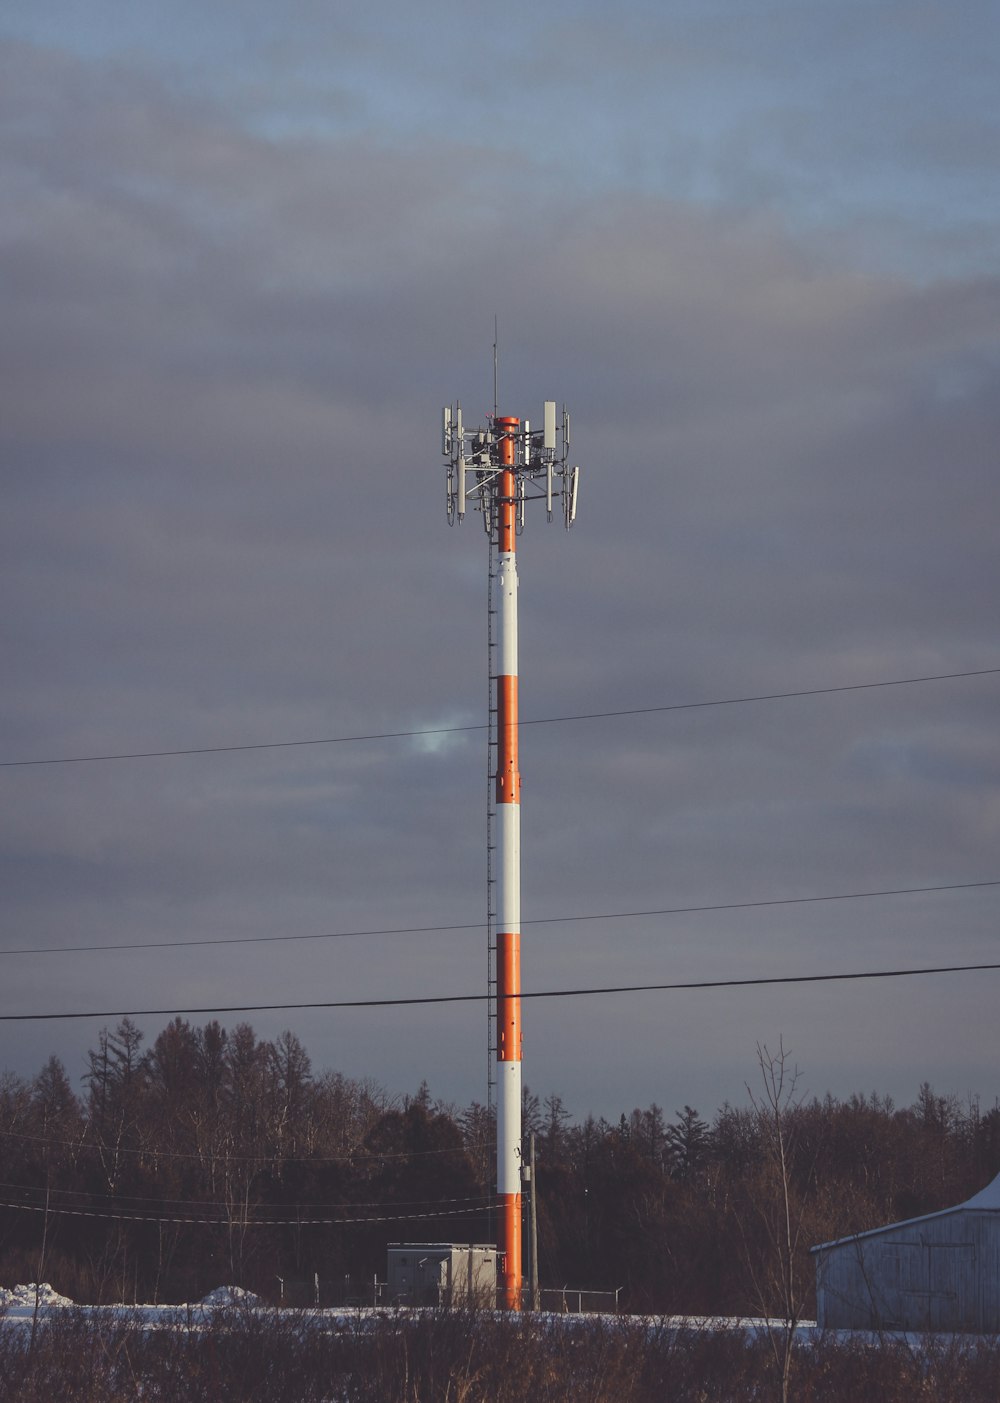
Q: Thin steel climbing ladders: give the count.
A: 1